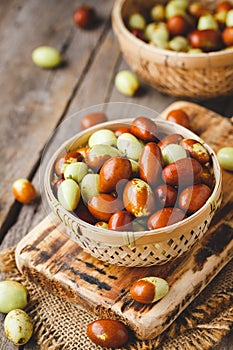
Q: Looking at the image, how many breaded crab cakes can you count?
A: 0